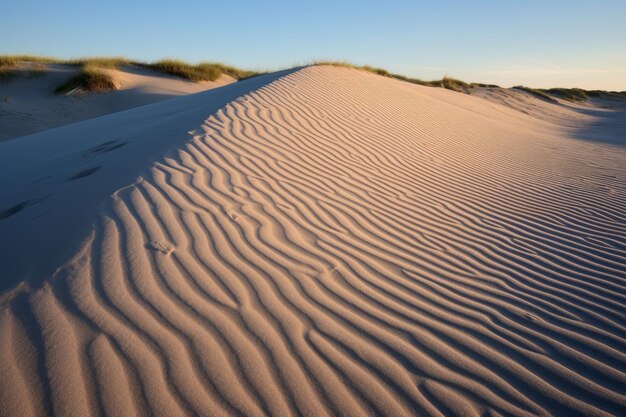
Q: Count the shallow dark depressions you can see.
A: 3